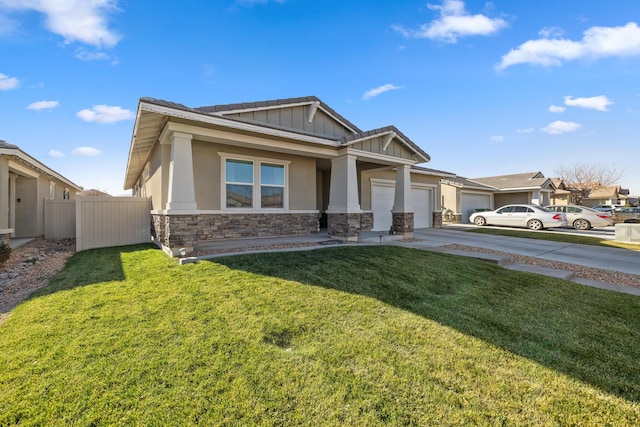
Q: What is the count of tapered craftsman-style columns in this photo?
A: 3